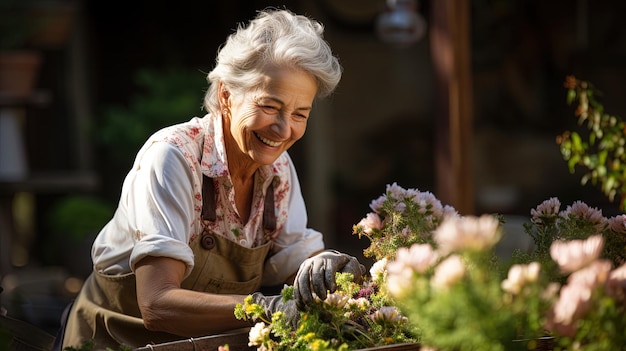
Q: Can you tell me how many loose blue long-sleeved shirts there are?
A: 0